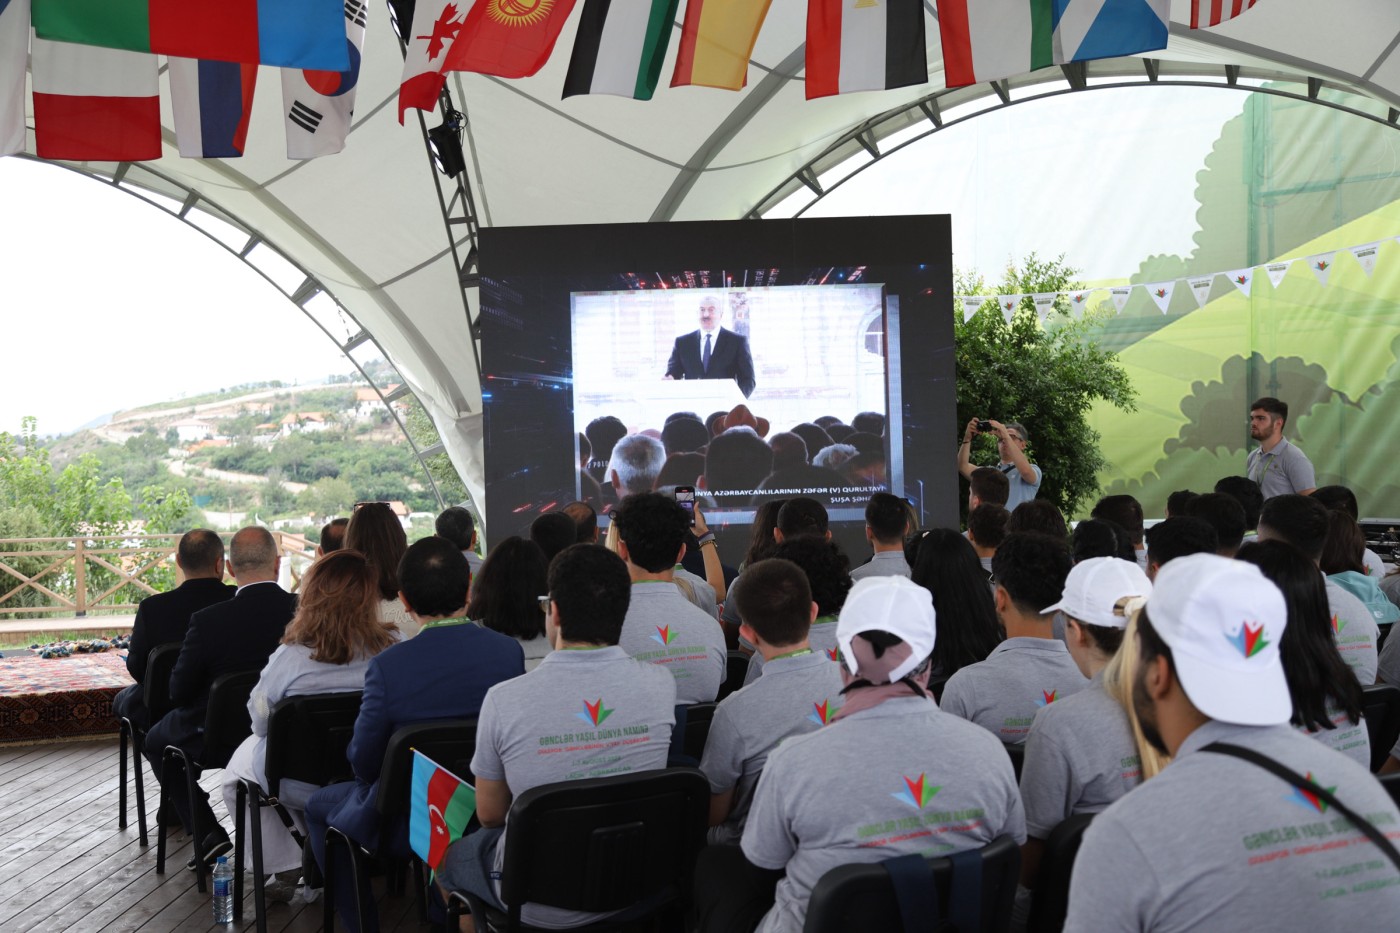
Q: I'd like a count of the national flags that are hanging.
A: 13